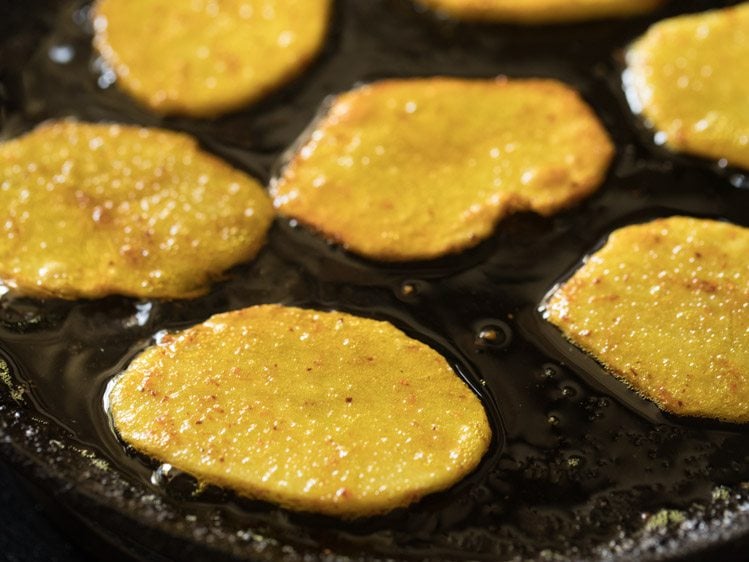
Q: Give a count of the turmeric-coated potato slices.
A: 7